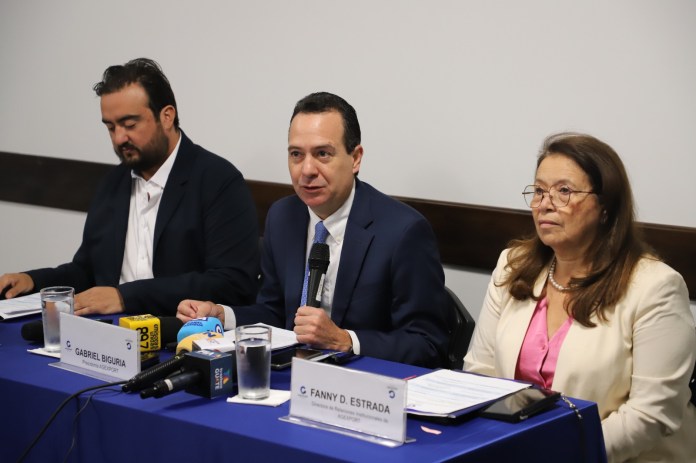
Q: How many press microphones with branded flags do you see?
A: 5